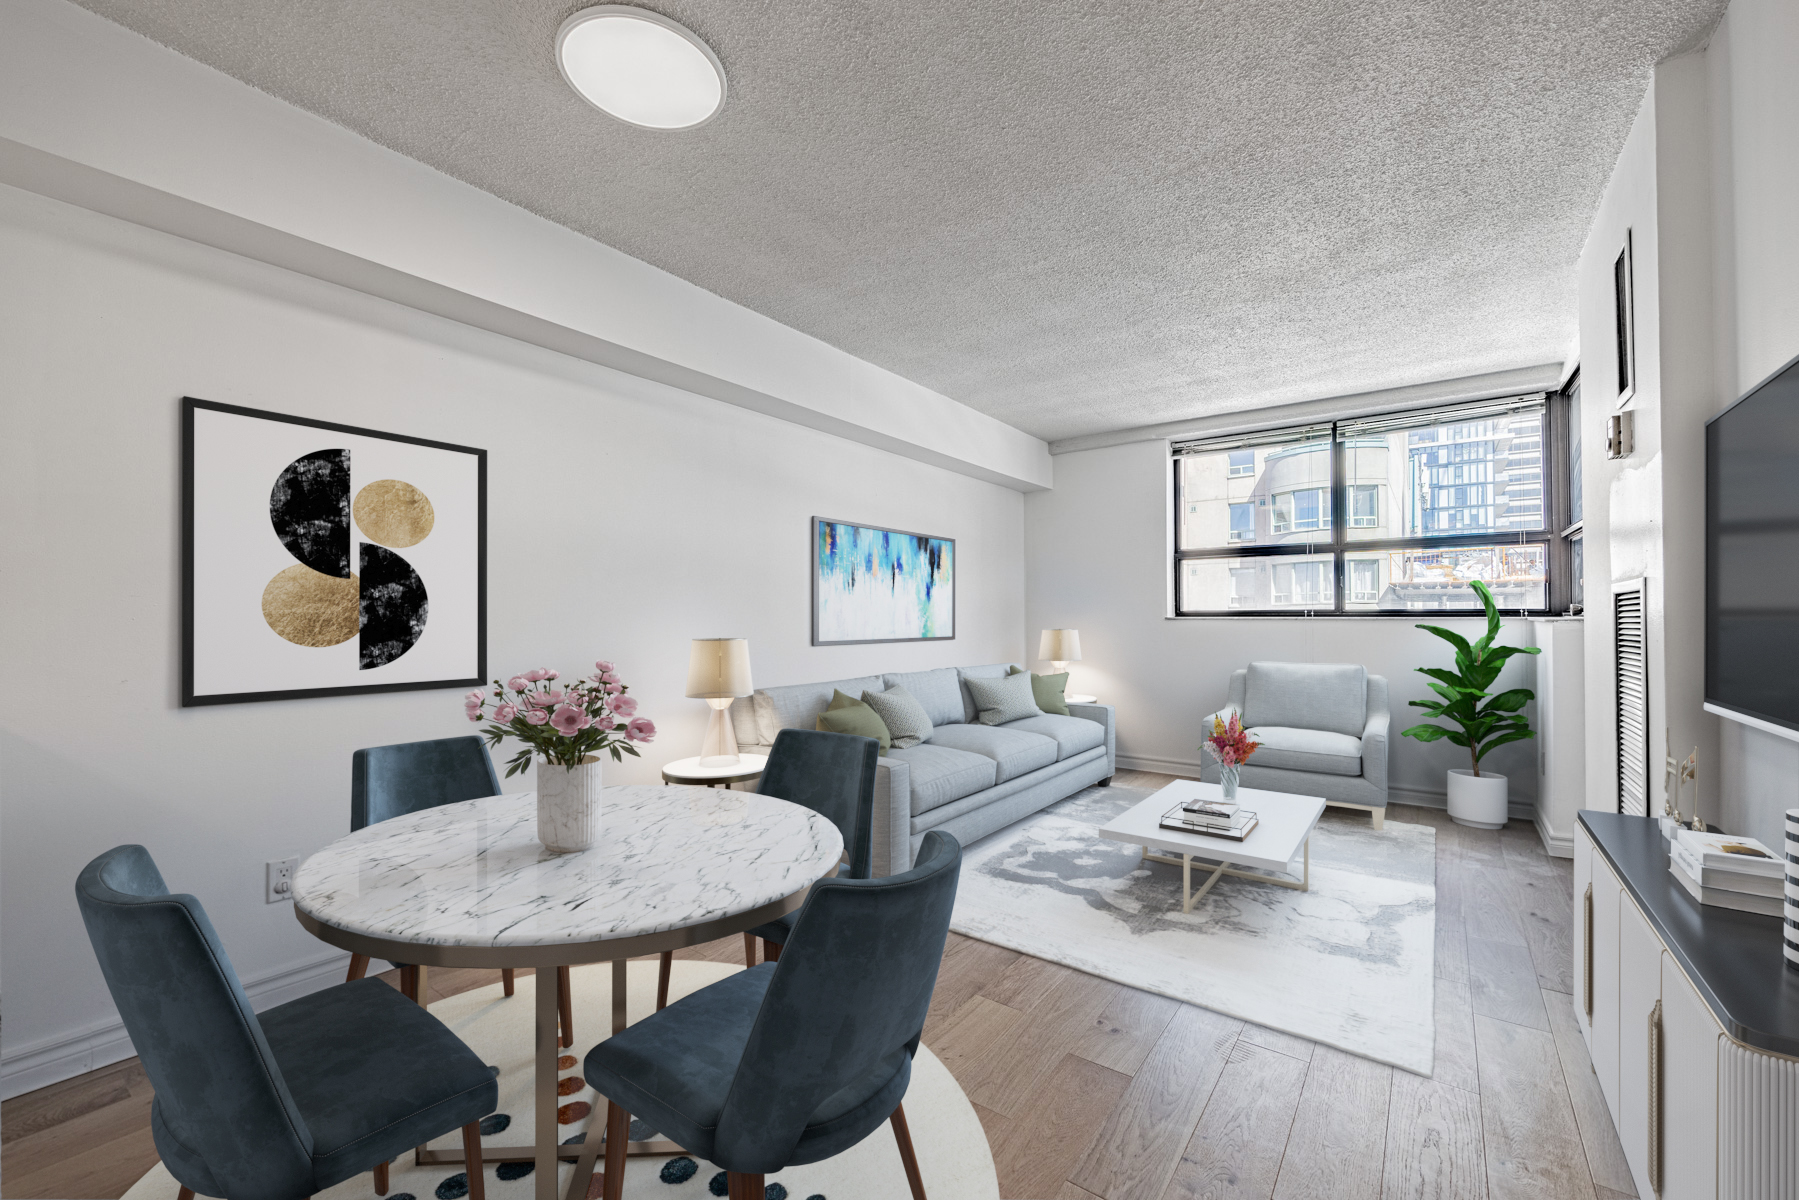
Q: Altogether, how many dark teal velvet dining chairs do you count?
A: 4